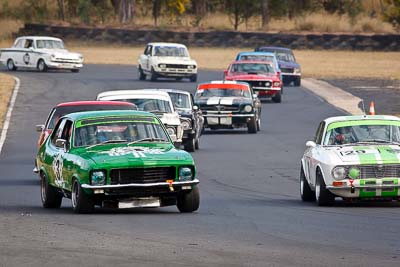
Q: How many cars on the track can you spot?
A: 11